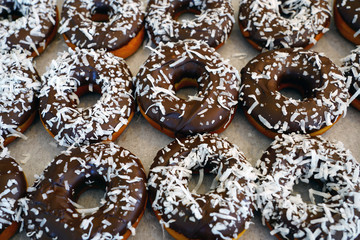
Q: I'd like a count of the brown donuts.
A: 14